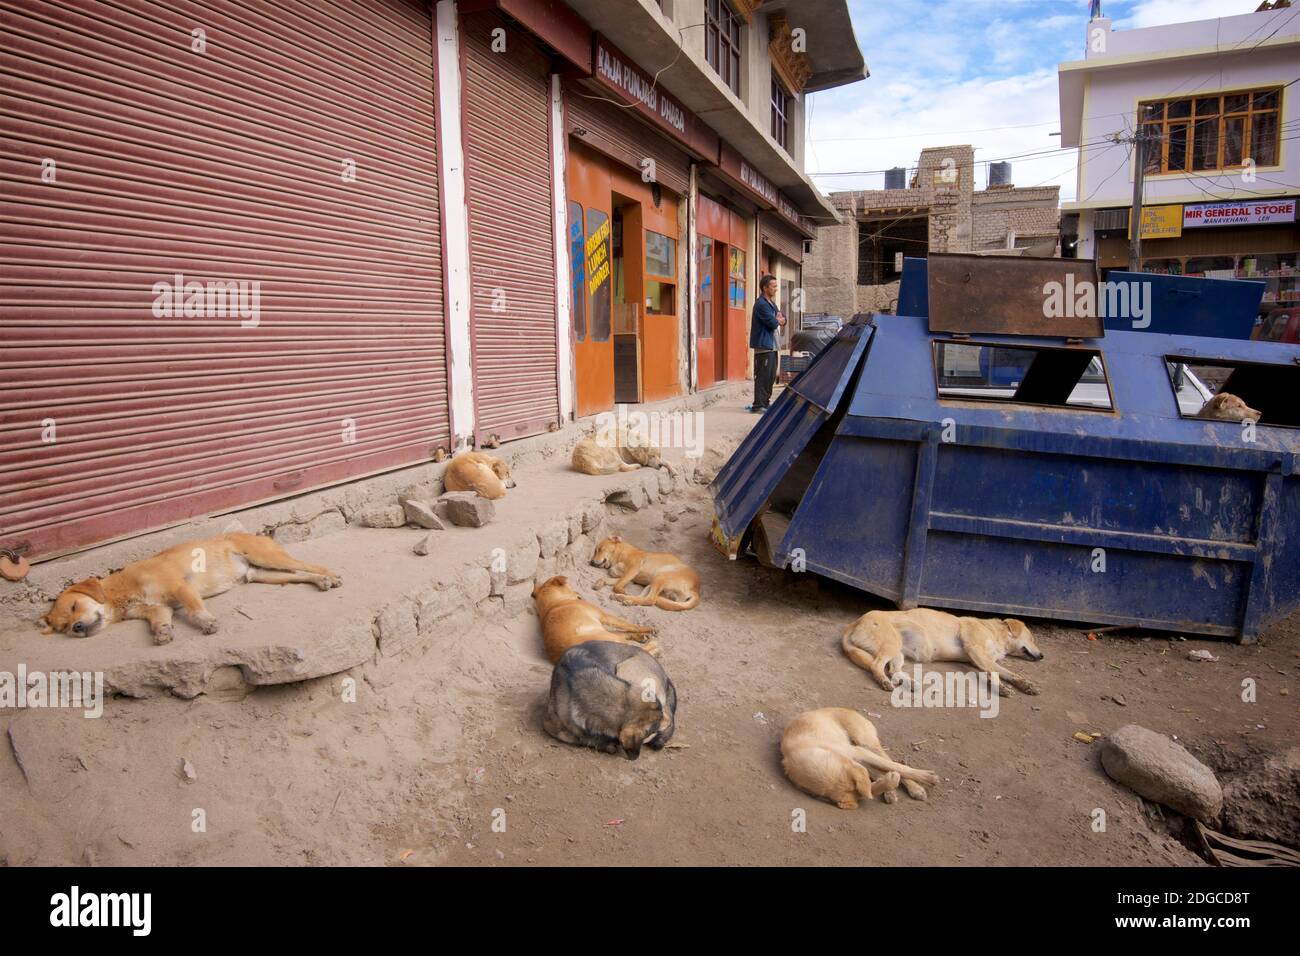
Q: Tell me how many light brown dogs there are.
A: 8